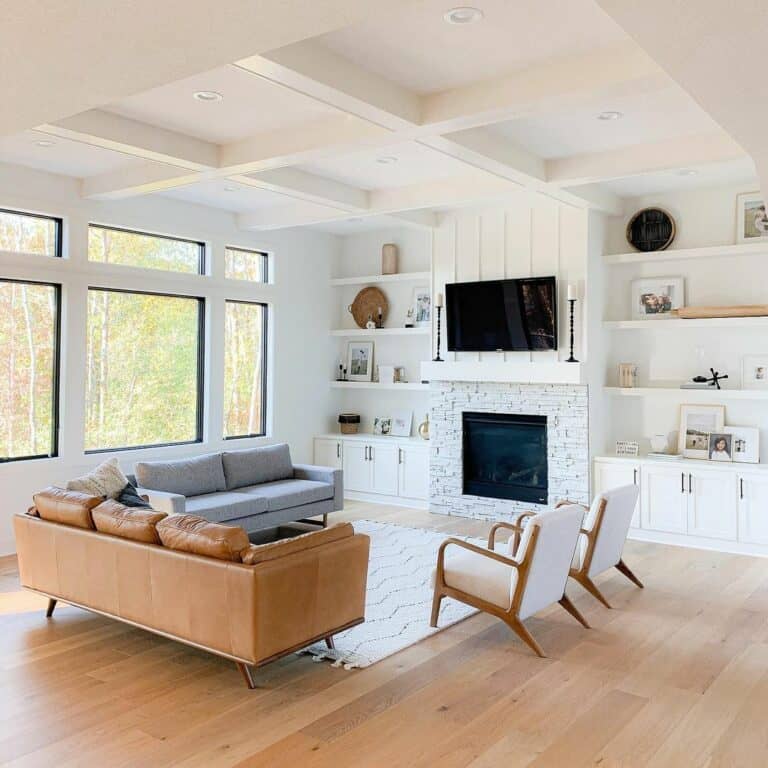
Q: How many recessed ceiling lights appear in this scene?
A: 8